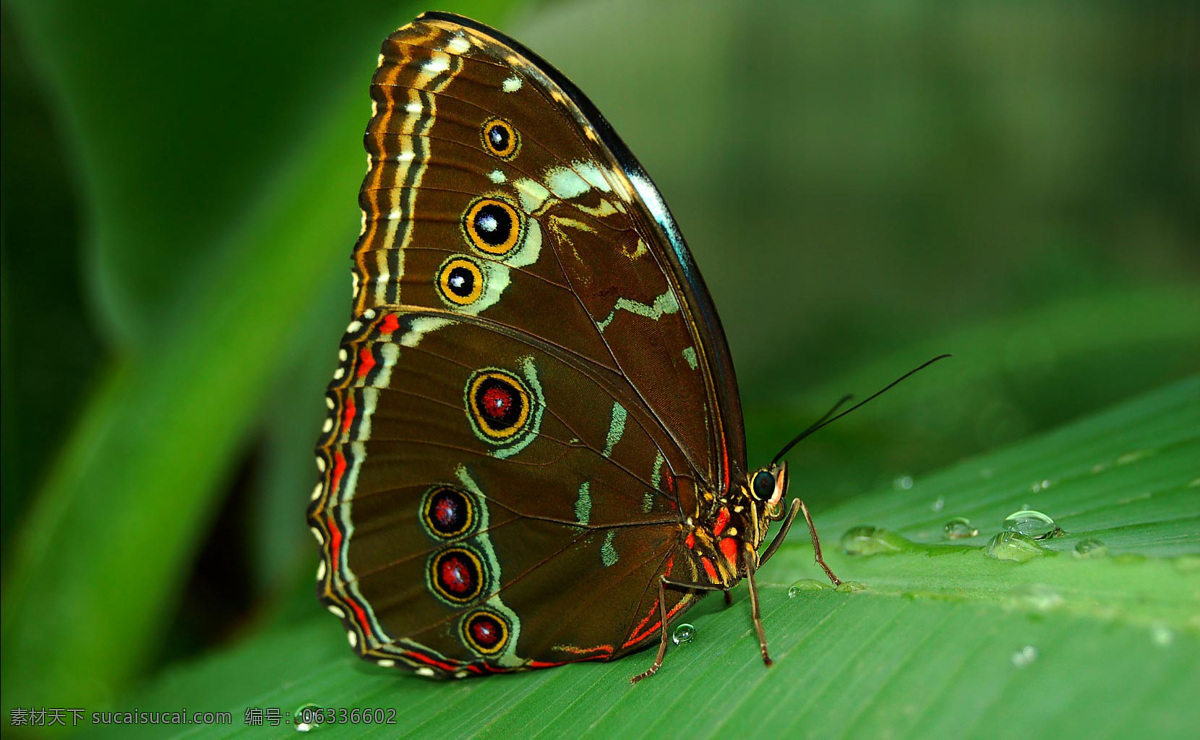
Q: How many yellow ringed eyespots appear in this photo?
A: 7